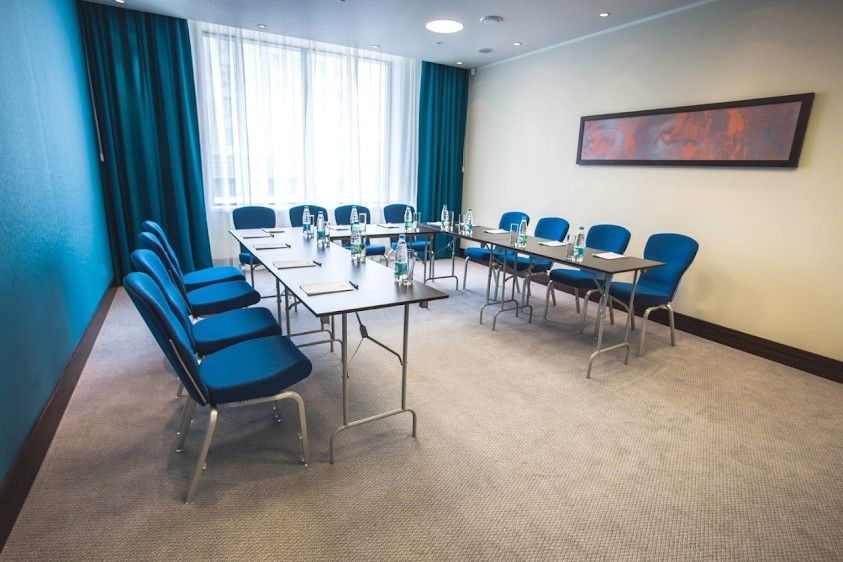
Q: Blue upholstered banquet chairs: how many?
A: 12